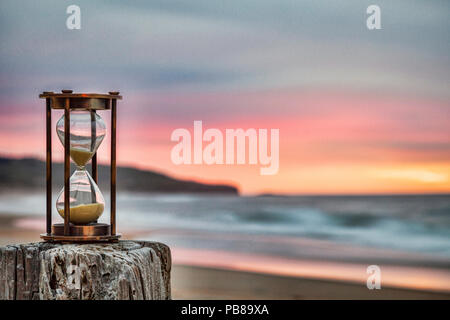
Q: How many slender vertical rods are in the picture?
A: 4